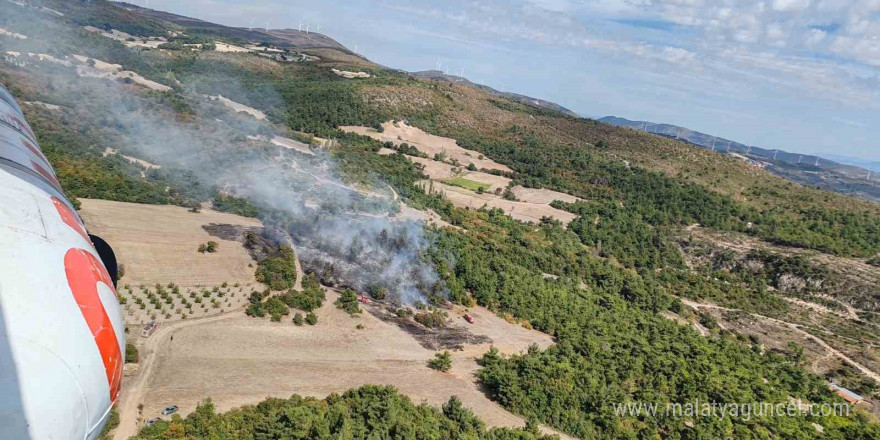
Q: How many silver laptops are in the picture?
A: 0